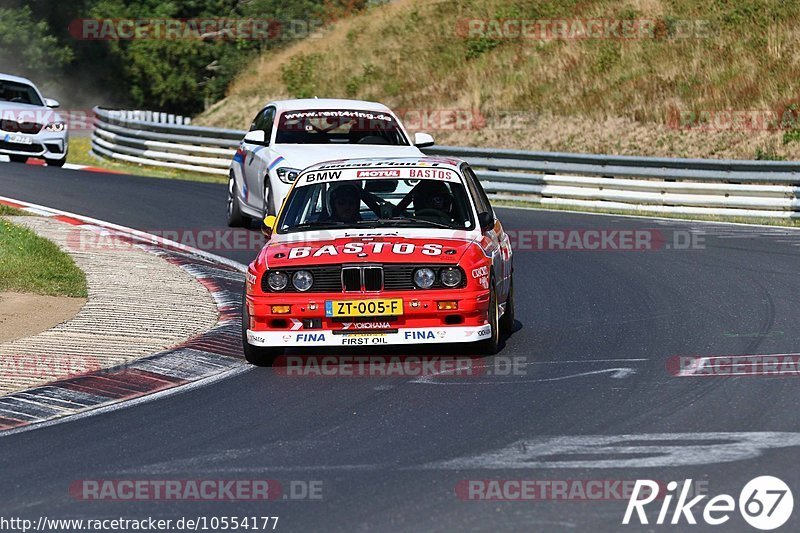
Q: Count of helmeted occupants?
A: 2